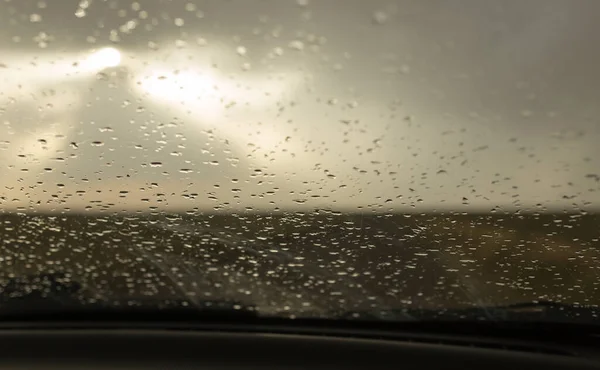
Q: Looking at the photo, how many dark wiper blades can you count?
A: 2